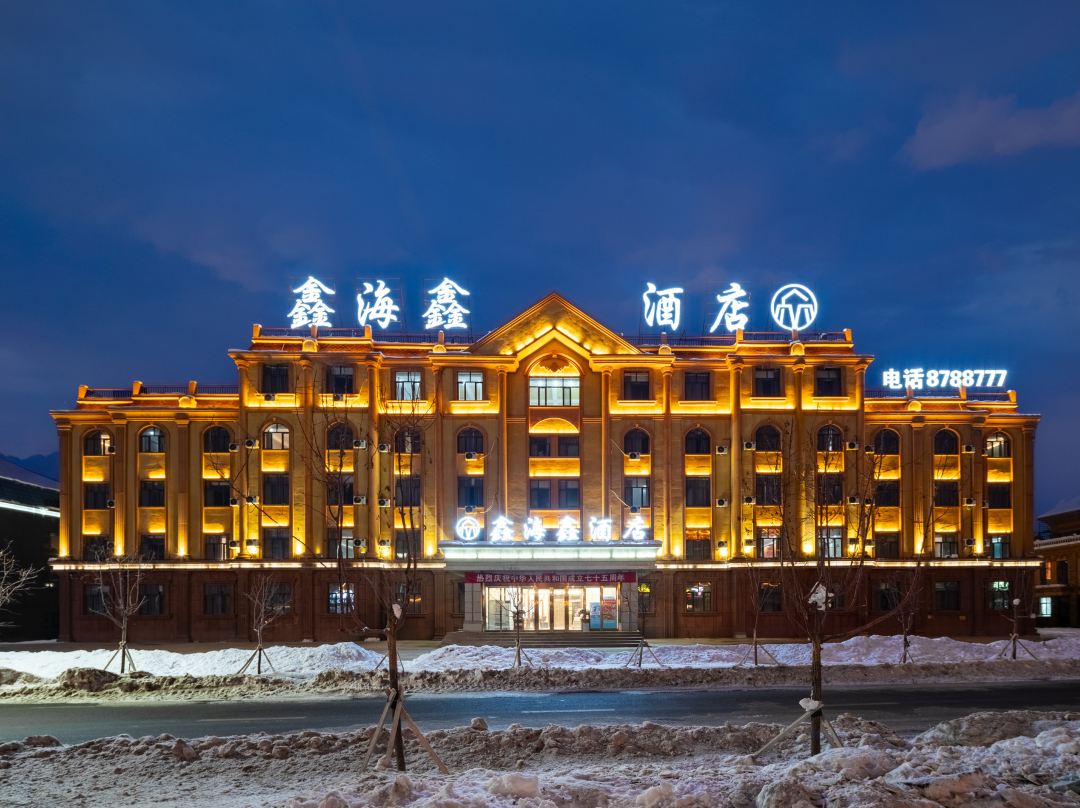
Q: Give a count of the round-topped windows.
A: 14